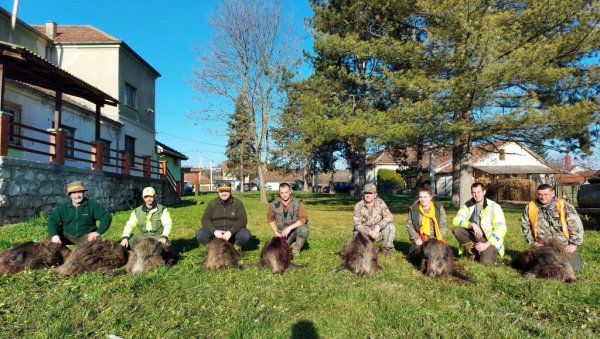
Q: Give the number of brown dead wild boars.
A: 8